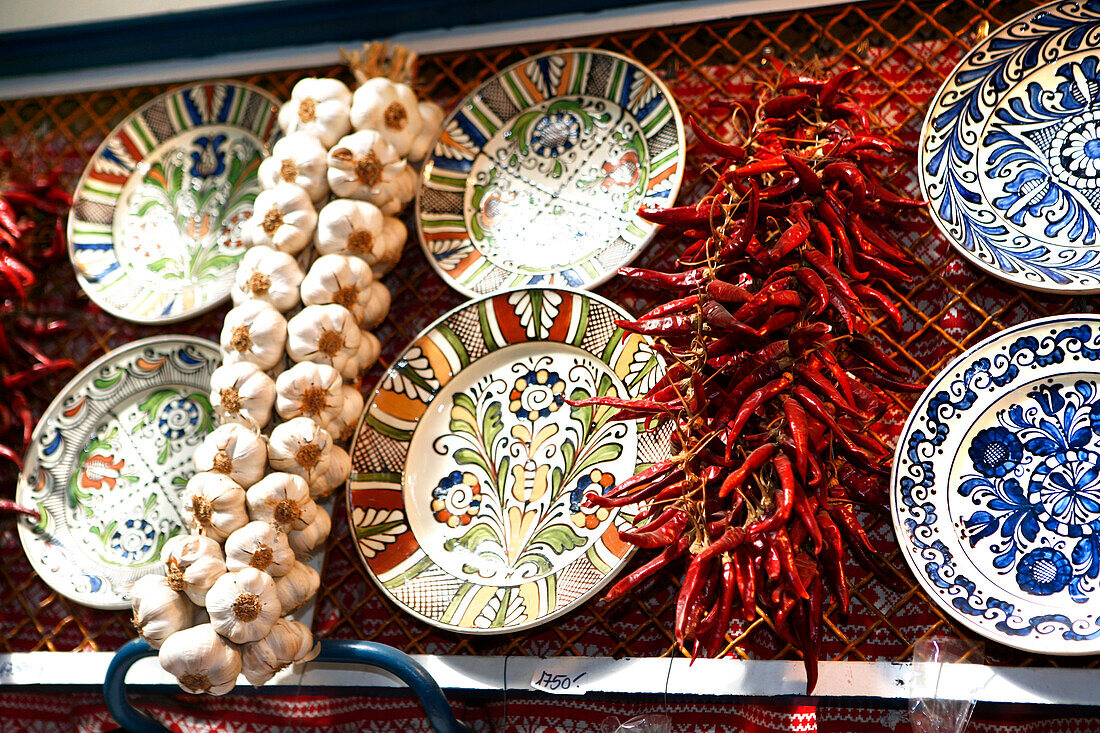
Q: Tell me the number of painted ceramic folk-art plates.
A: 6